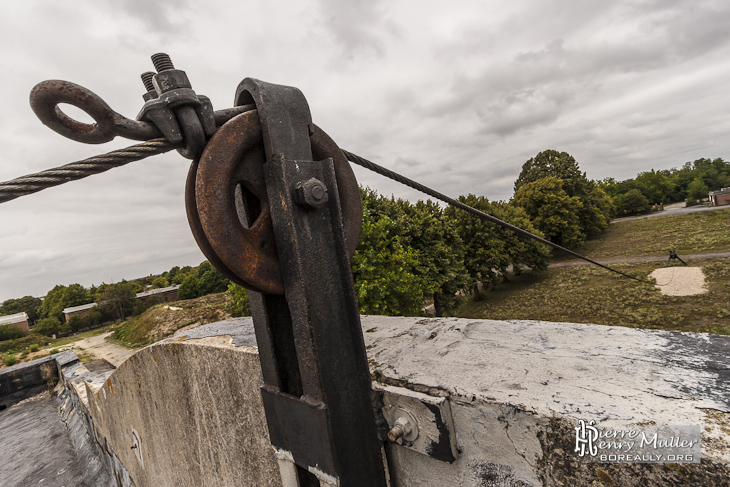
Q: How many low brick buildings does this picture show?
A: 4